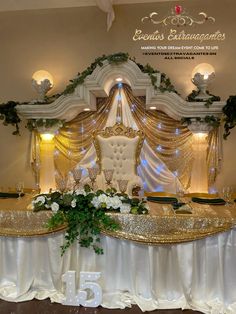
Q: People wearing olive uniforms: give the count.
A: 0